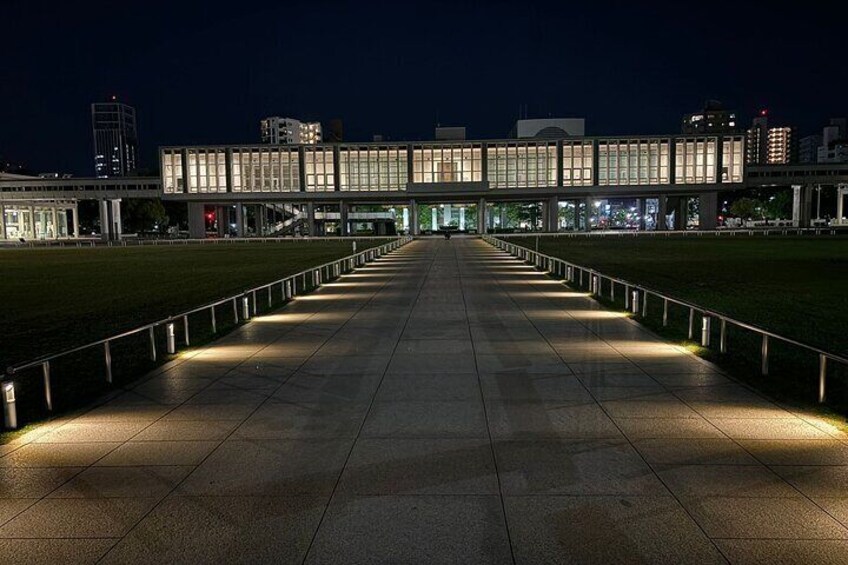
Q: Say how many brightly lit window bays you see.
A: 11